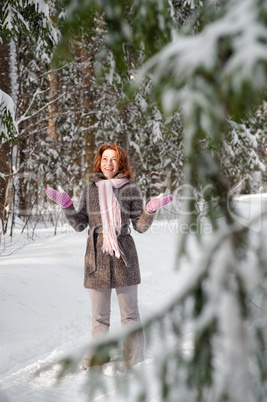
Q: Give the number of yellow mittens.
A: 0